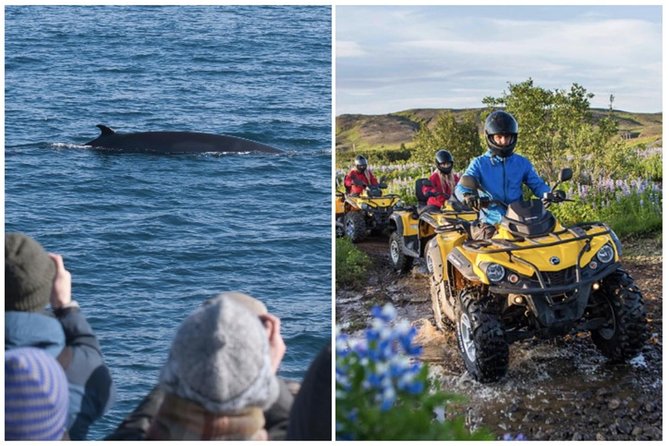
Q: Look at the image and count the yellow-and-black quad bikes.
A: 3